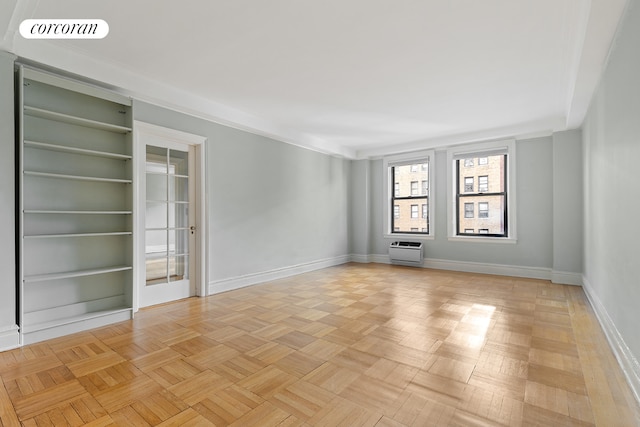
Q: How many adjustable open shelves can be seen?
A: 6